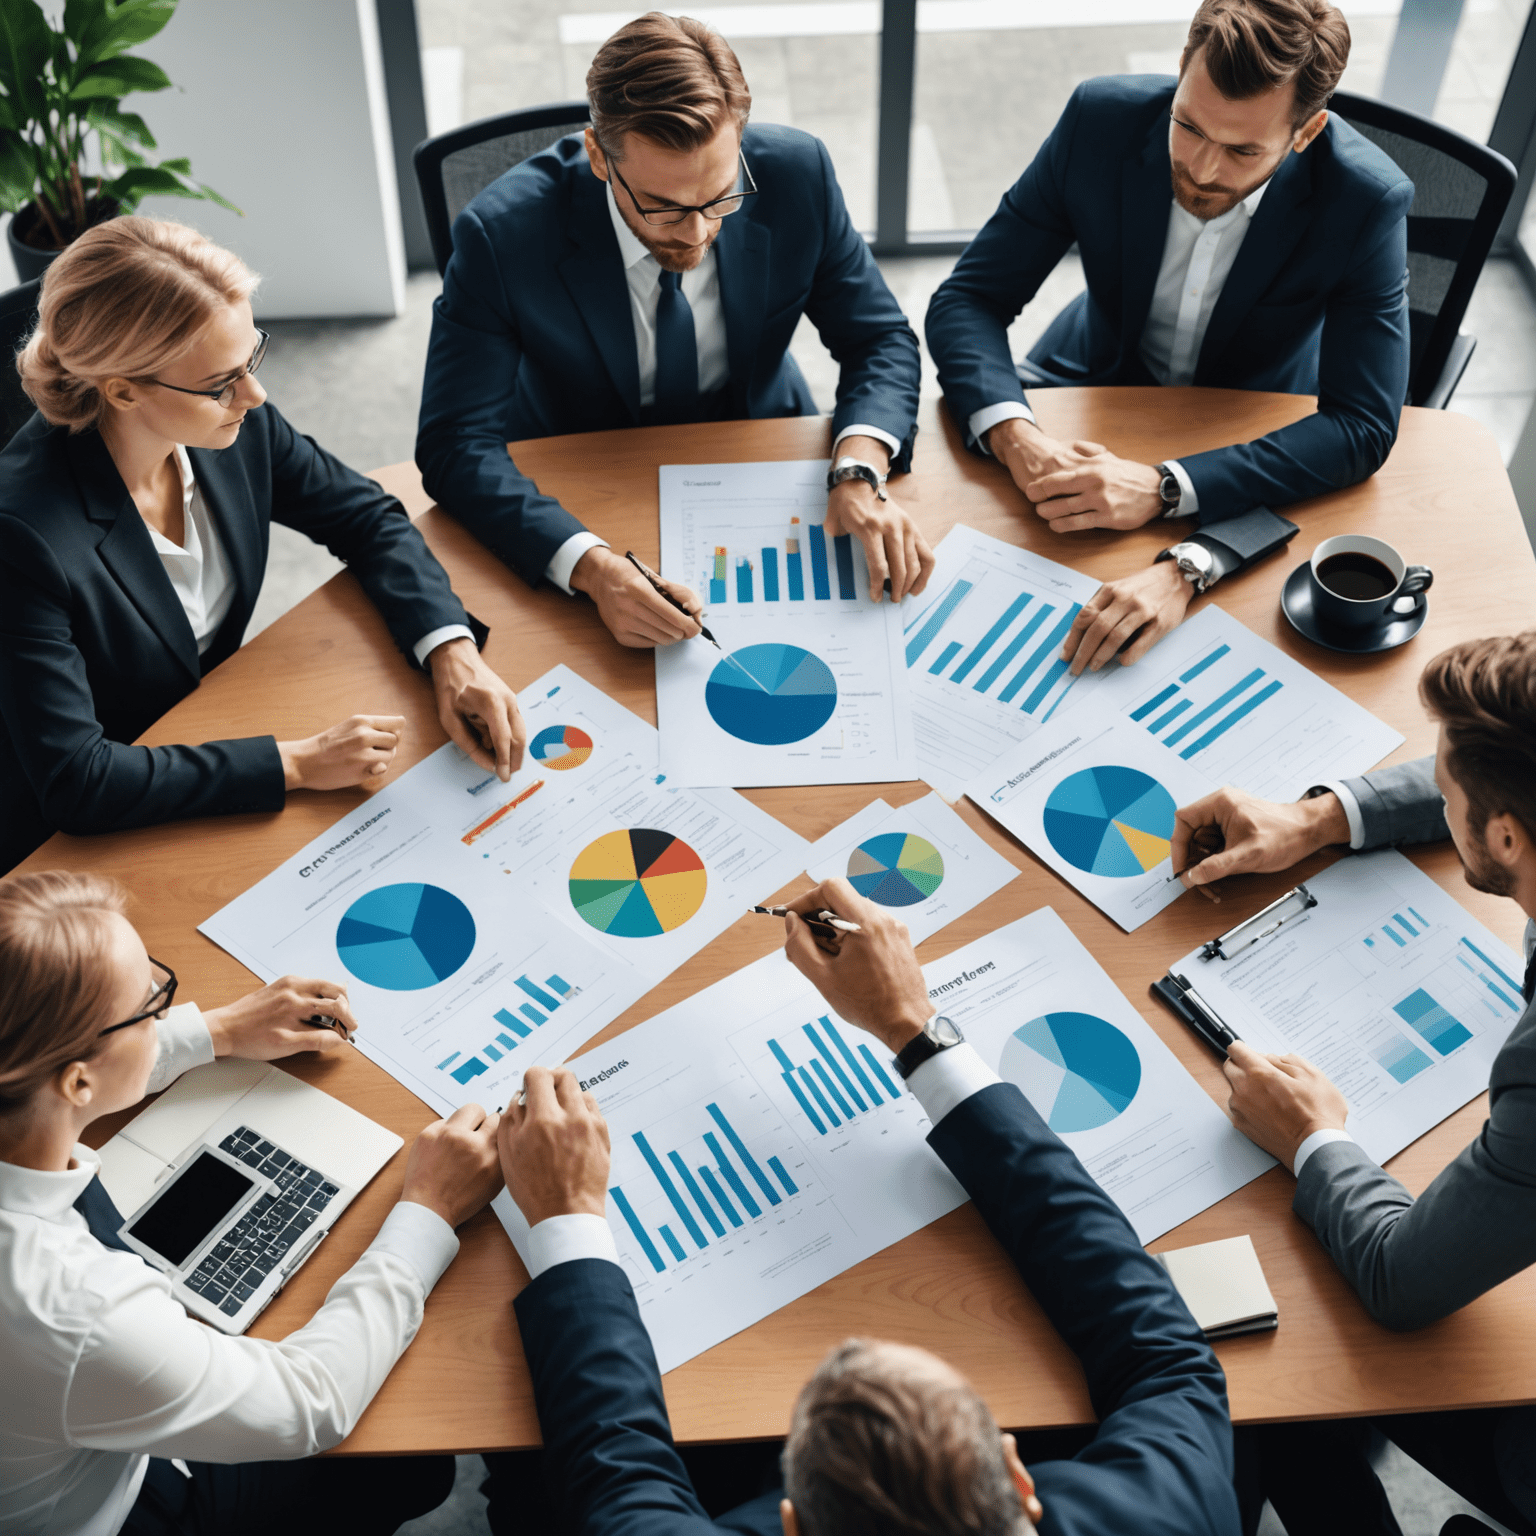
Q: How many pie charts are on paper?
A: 7